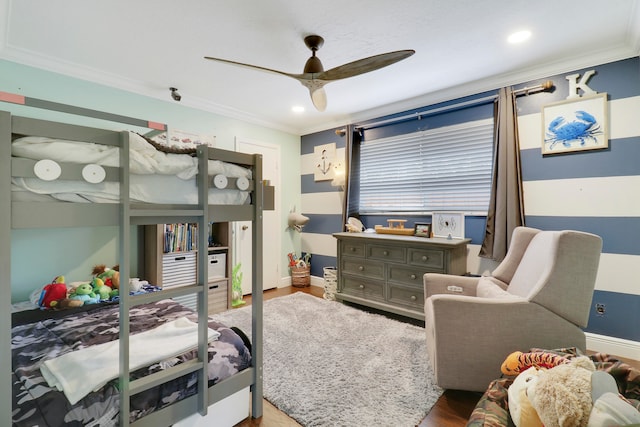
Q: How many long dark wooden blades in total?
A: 3